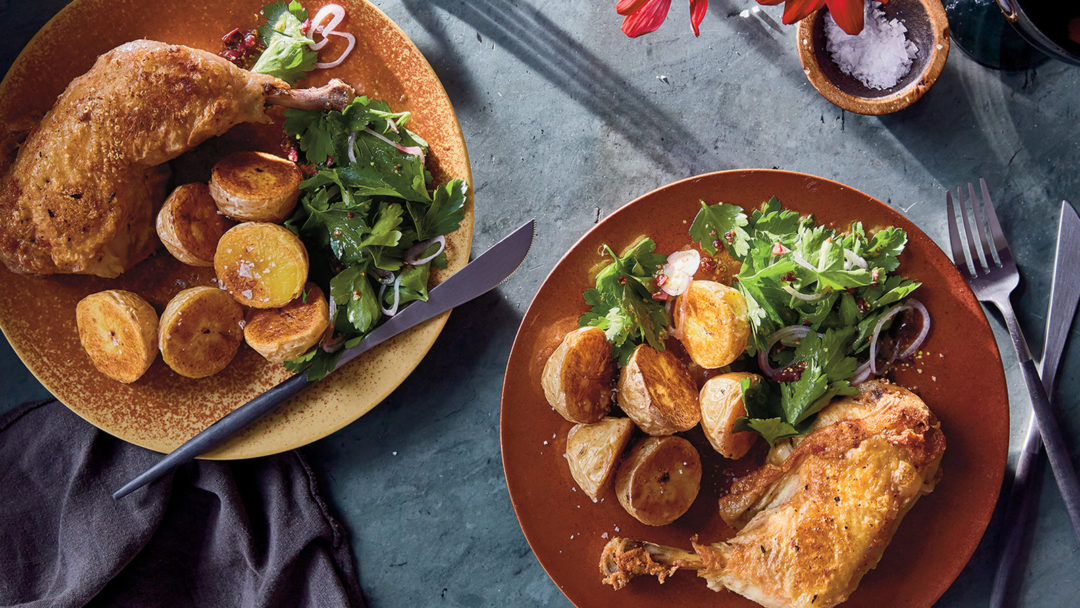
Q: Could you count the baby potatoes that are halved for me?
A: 12